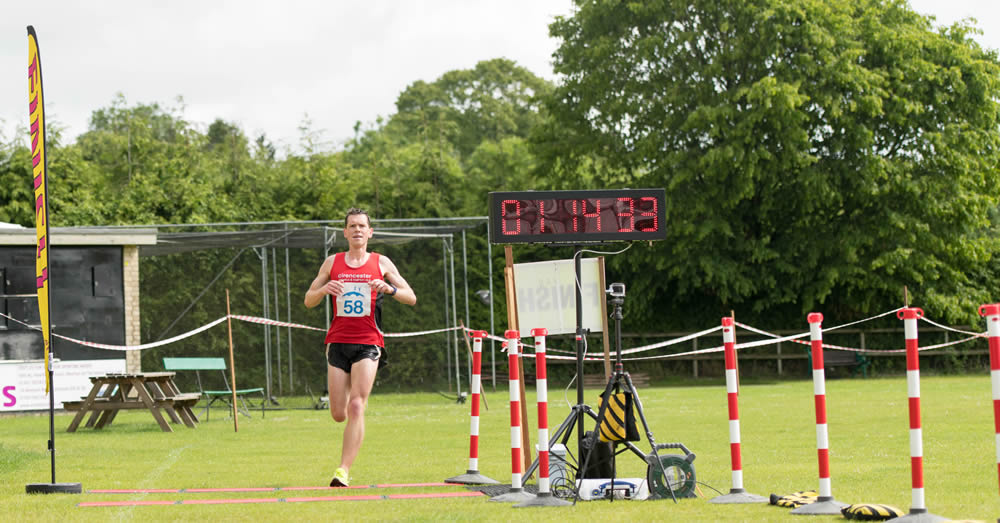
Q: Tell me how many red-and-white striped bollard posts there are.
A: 7